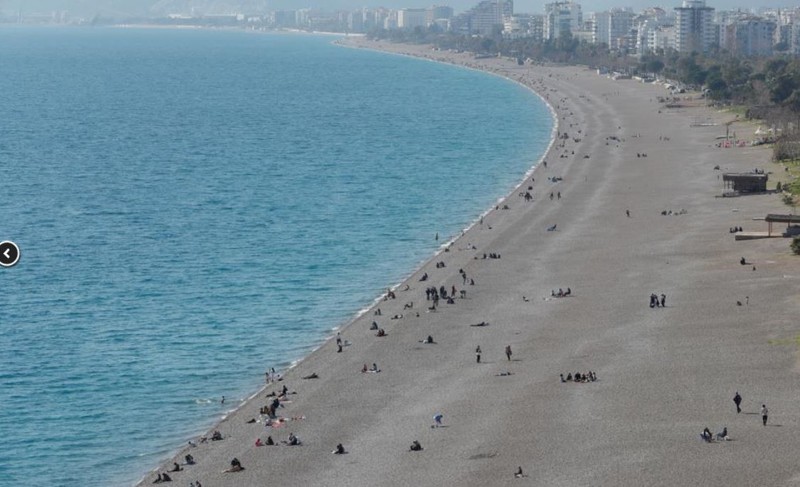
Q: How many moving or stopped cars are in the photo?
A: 0